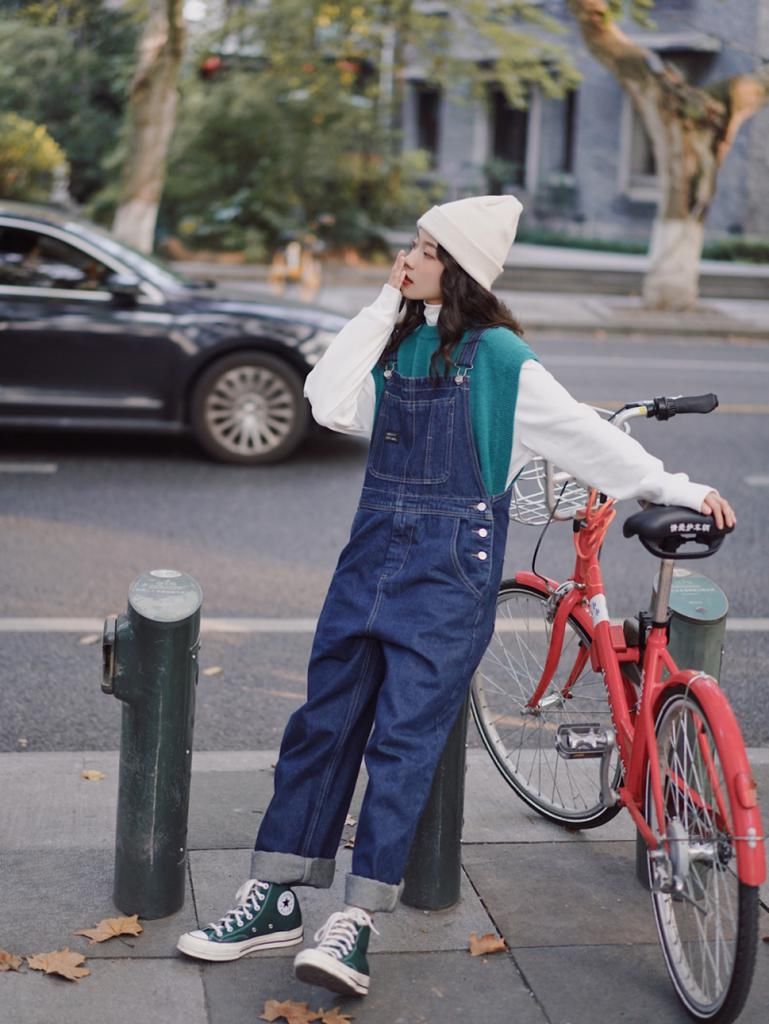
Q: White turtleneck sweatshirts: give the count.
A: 1